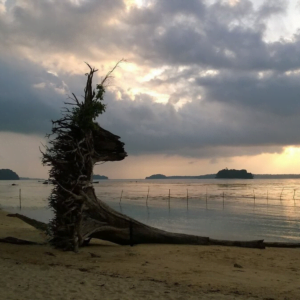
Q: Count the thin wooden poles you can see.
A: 11